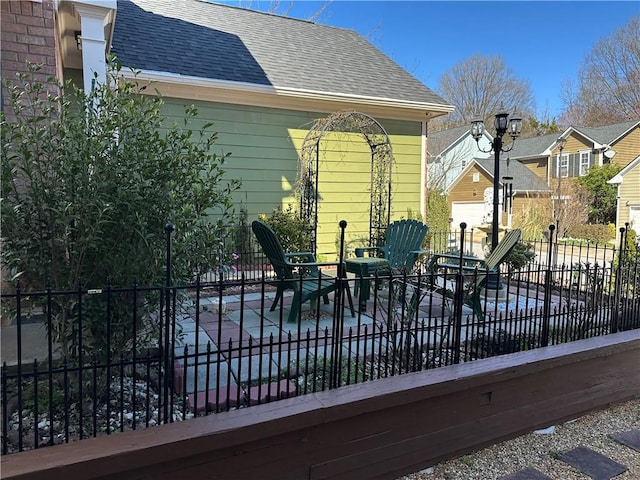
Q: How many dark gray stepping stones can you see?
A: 3